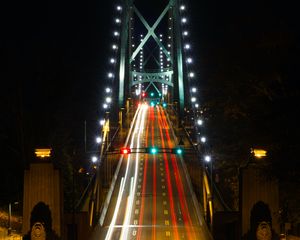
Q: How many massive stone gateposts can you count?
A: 2